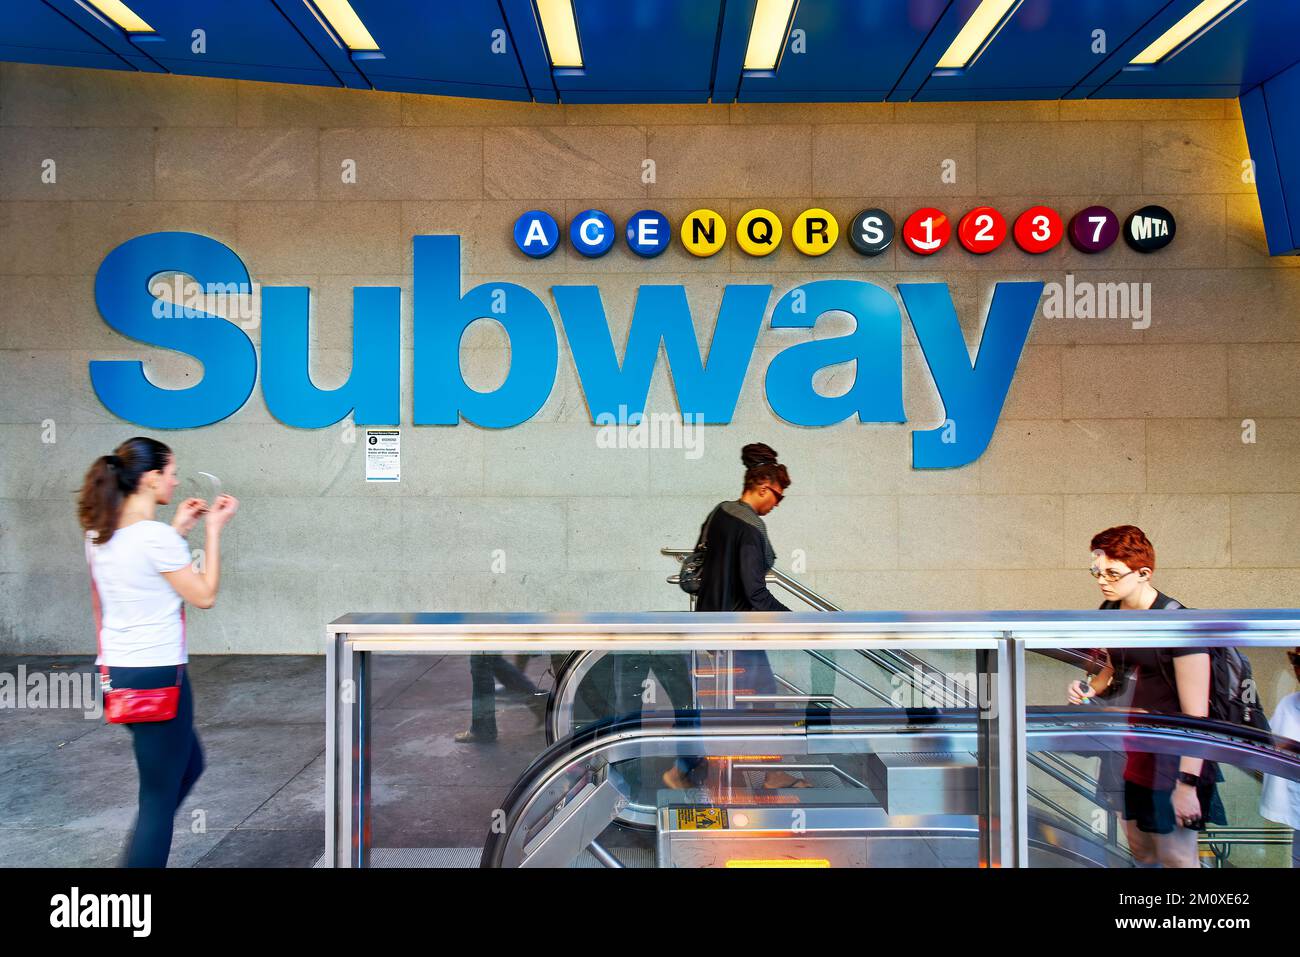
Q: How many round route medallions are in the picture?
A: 11